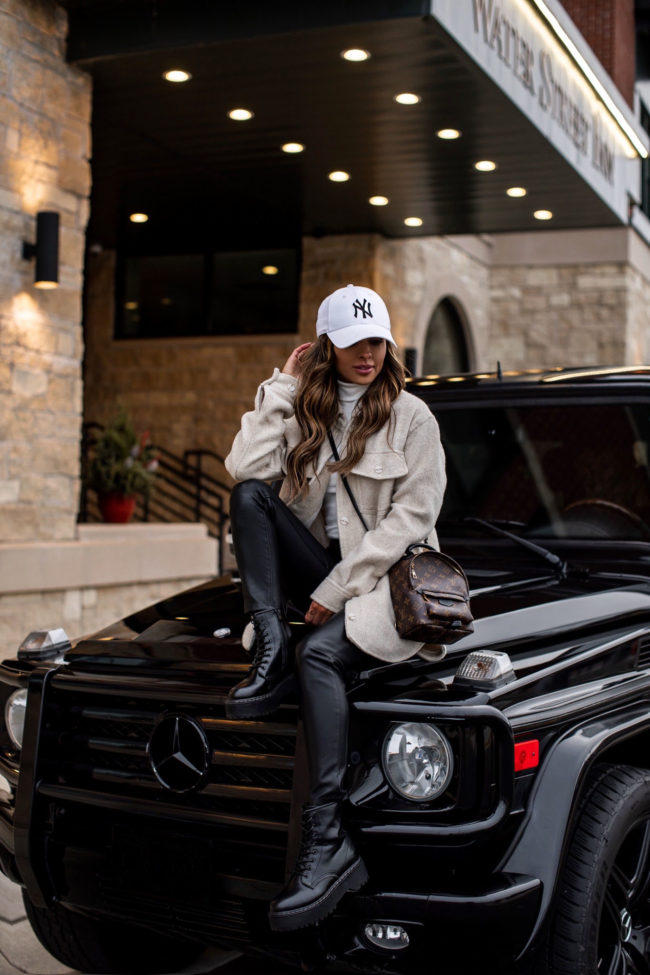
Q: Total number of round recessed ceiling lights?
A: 13